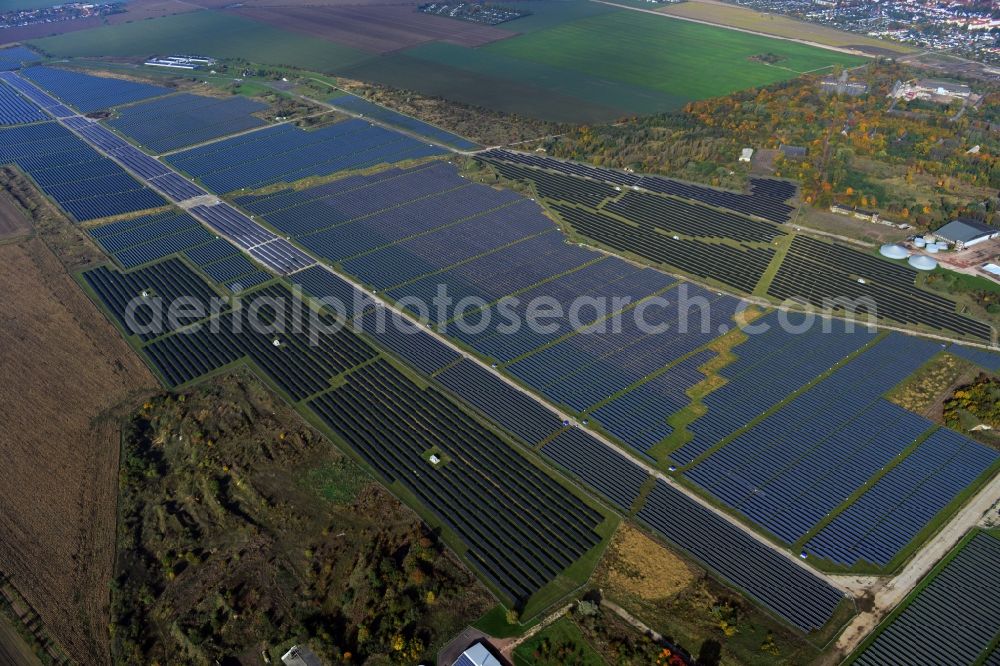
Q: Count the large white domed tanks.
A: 2